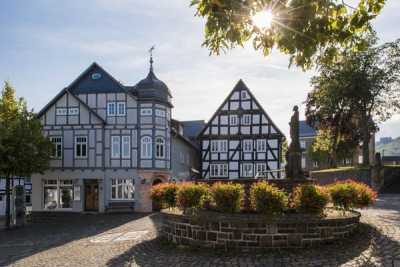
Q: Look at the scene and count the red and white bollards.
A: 0